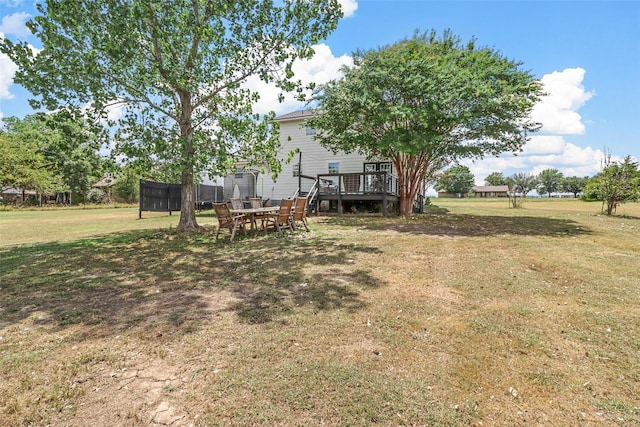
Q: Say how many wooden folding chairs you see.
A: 5